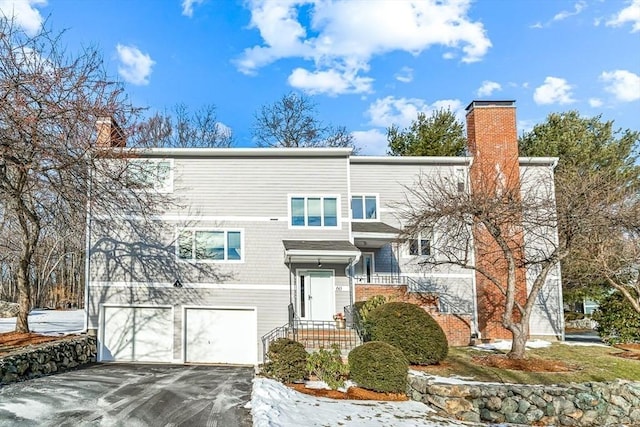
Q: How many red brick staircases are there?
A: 2